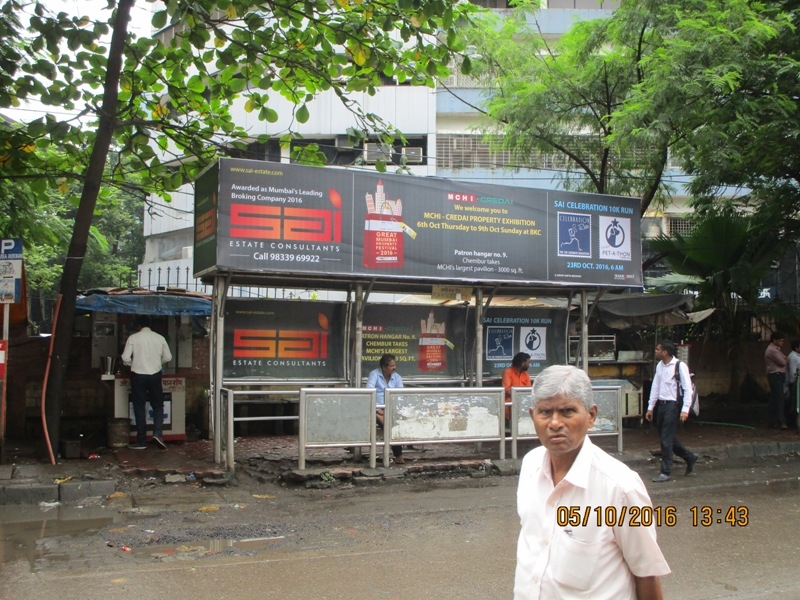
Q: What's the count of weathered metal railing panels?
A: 3